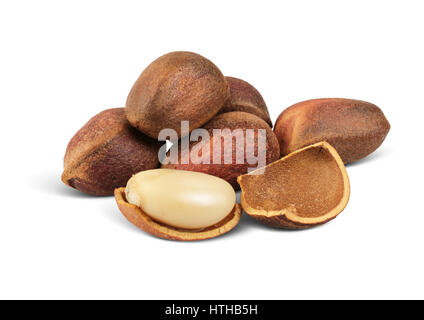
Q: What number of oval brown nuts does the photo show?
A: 5